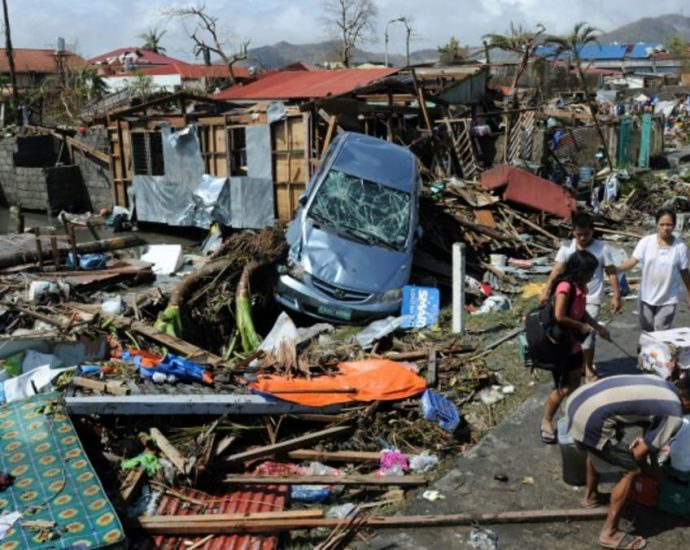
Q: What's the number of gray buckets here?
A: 1